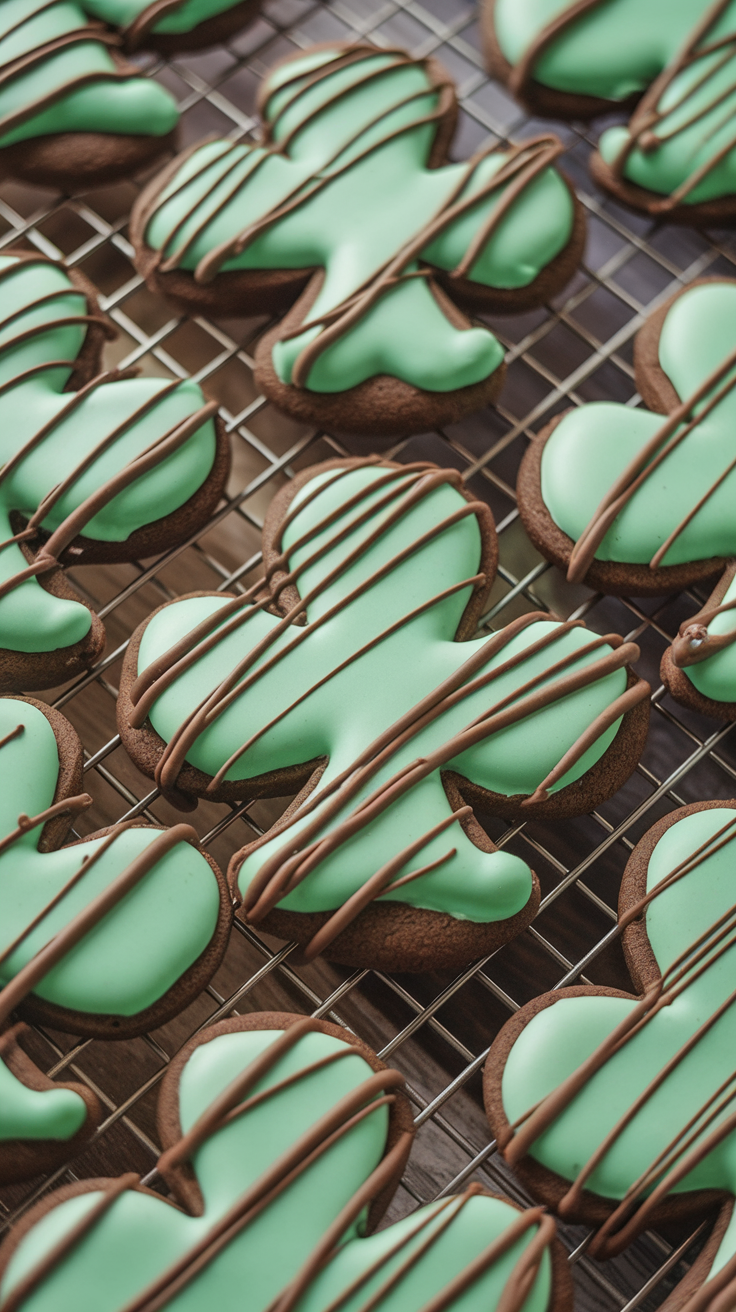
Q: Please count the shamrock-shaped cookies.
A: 9